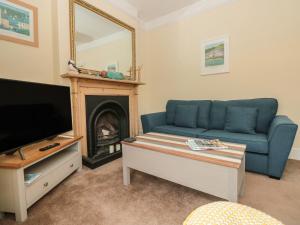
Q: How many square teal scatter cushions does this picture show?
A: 2